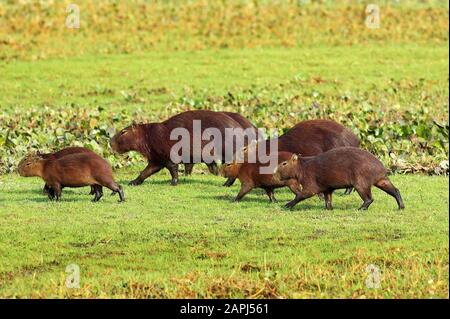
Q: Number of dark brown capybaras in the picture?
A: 7